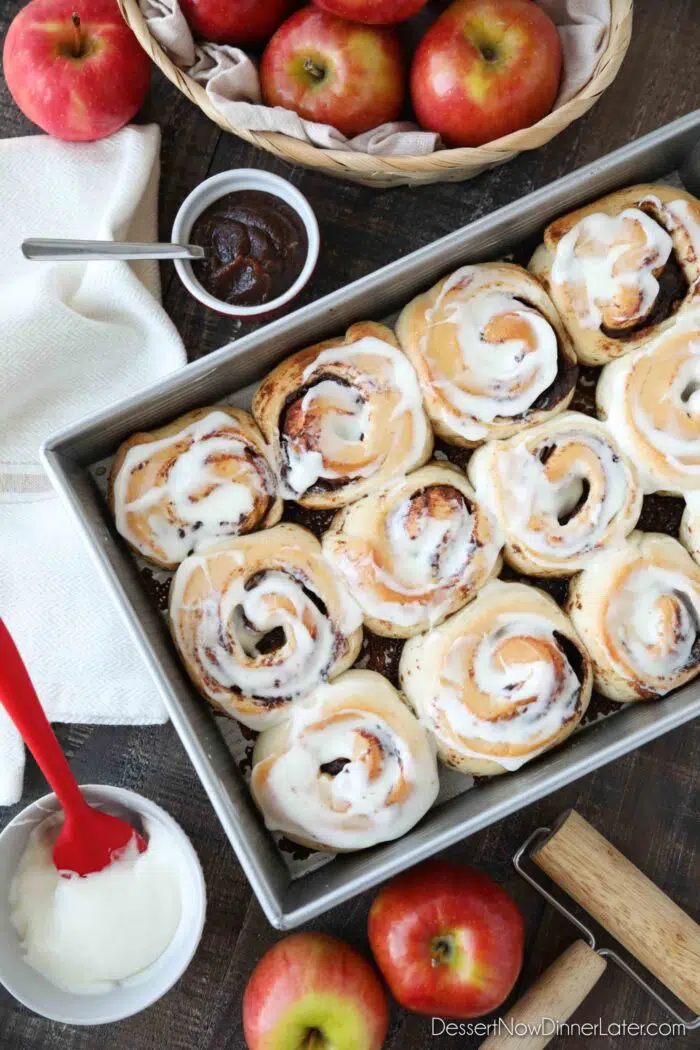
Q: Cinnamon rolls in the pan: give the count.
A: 12